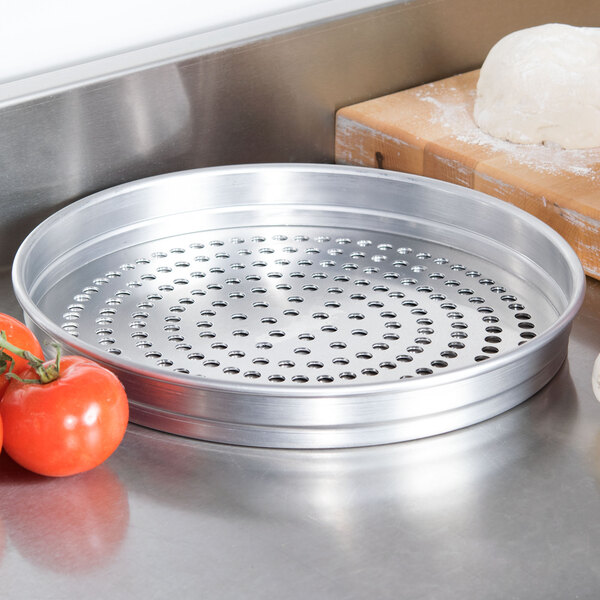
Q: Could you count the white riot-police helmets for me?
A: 0